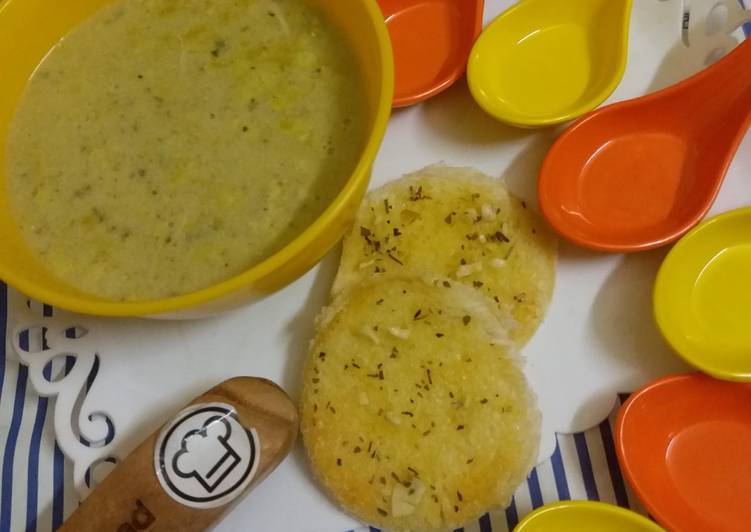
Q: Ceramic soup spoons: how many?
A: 6